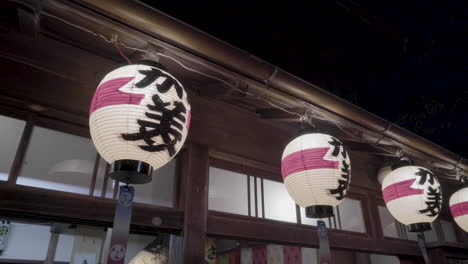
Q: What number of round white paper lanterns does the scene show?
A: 4